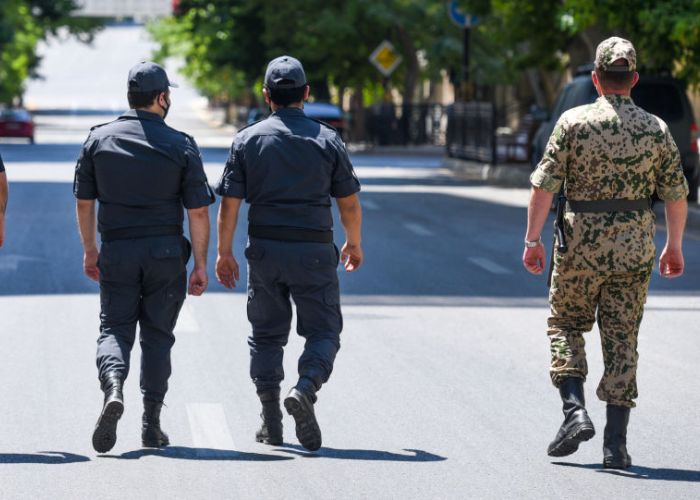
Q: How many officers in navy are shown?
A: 2